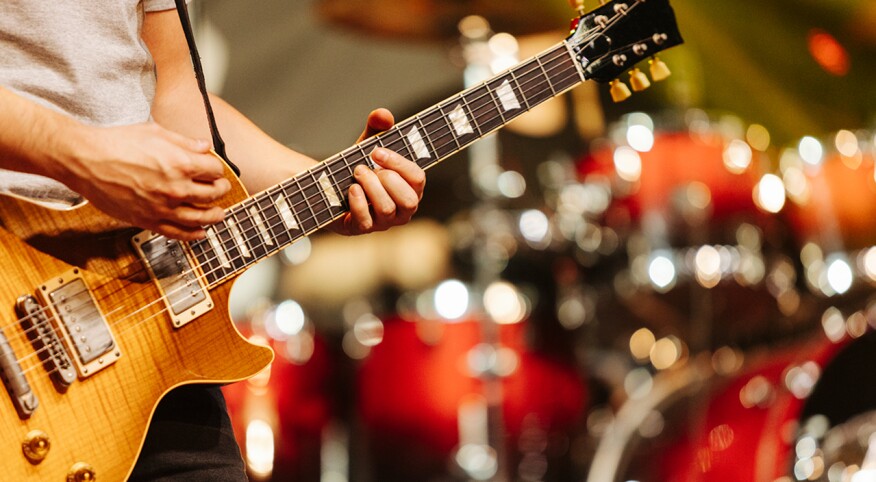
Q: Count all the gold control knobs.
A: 2